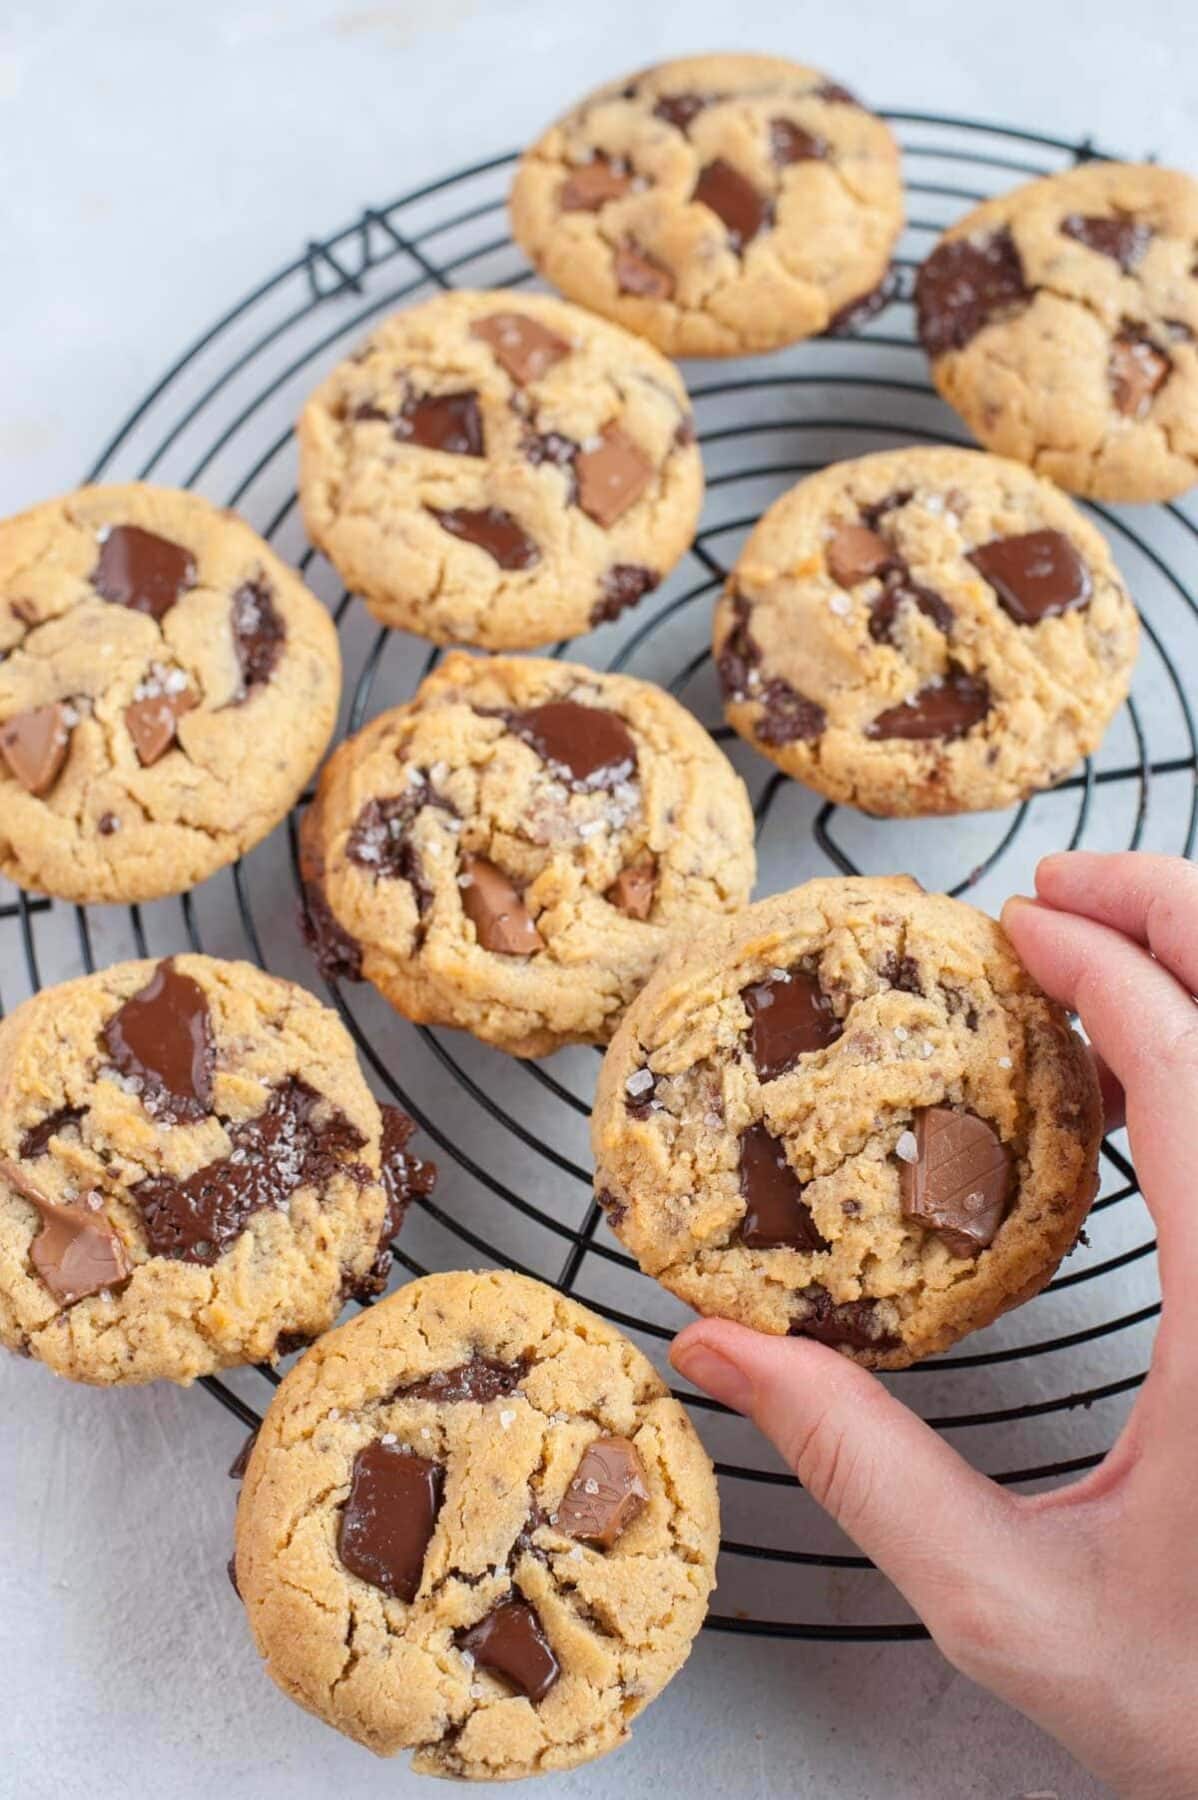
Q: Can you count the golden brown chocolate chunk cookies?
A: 9